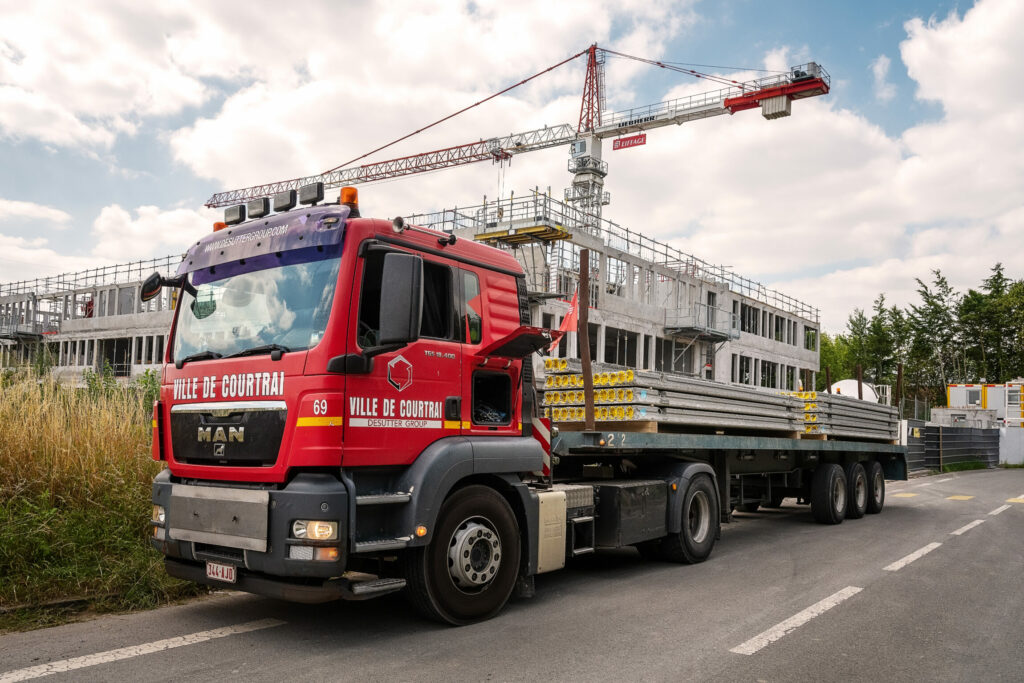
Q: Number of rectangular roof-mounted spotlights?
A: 4